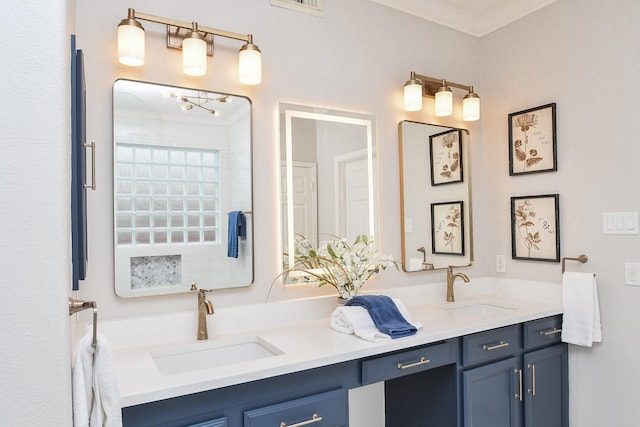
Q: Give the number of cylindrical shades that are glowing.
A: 6